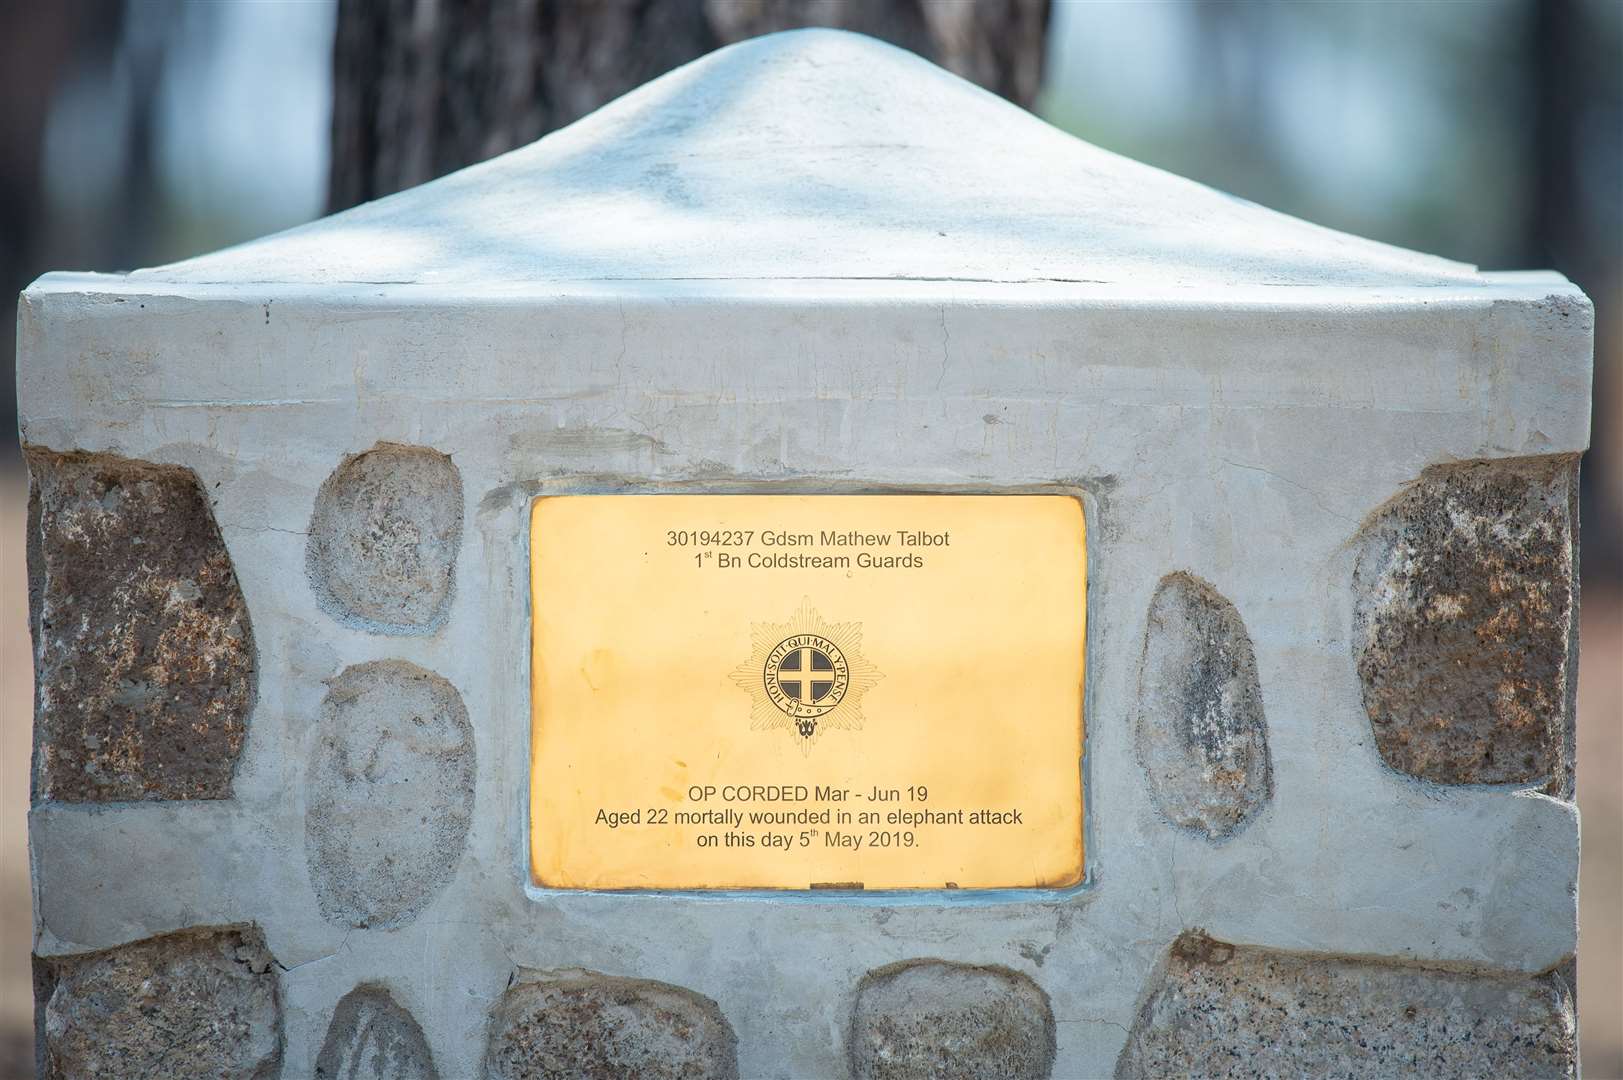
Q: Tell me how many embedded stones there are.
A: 10